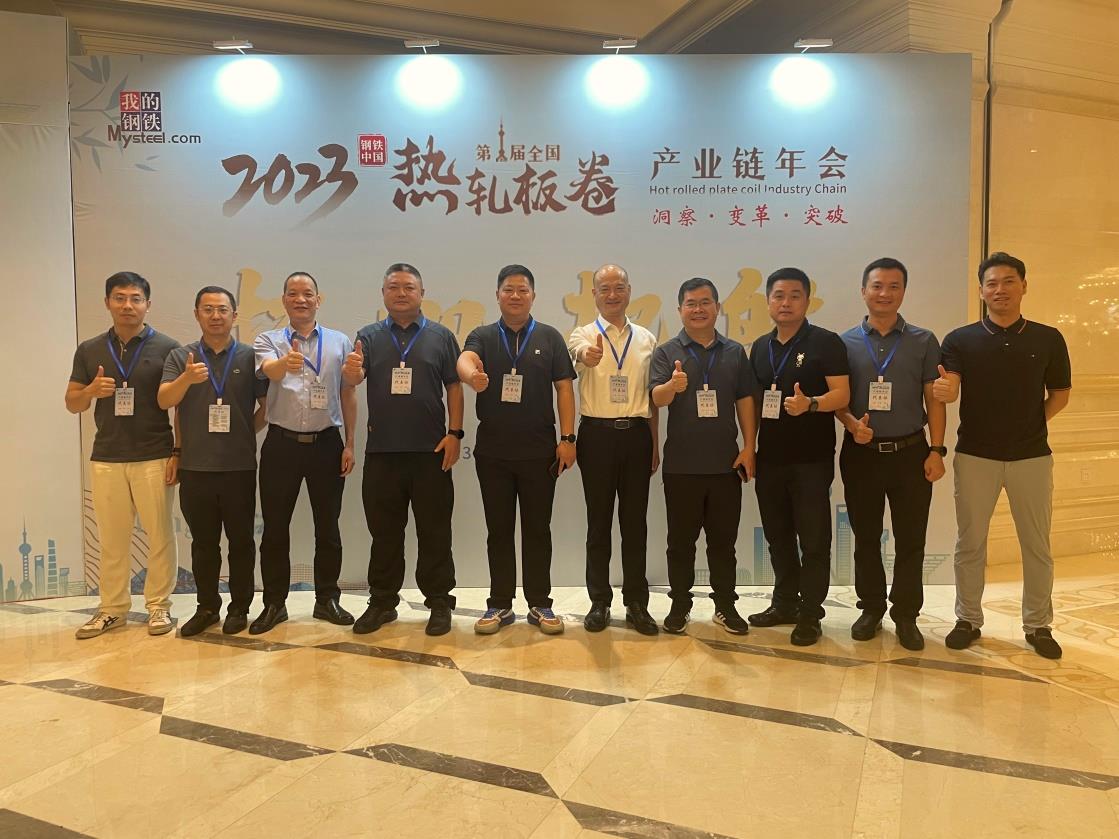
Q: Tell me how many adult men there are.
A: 10